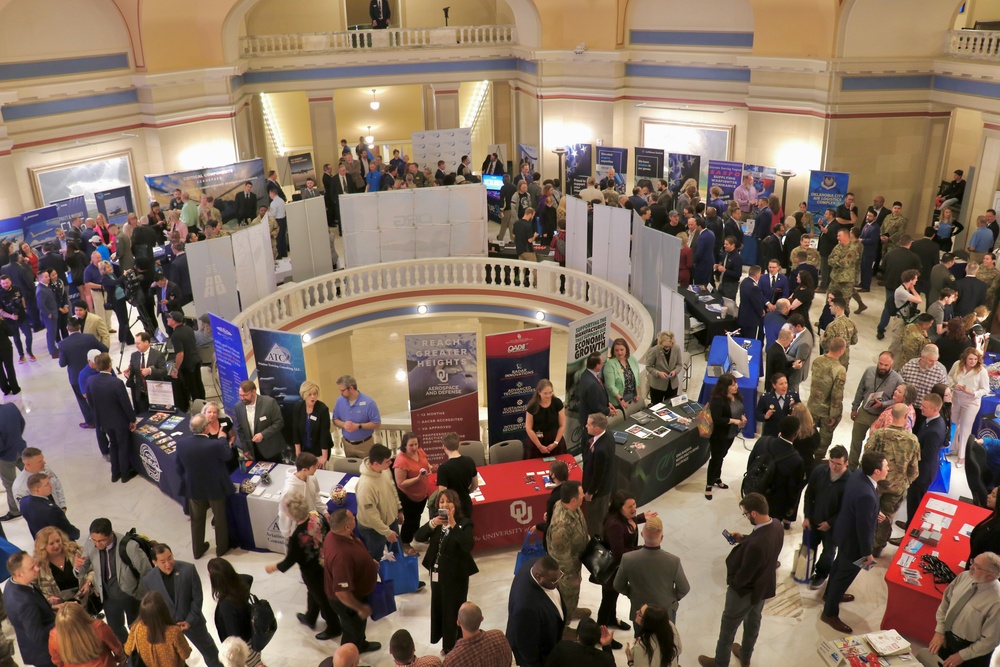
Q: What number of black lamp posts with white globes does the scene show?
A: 2